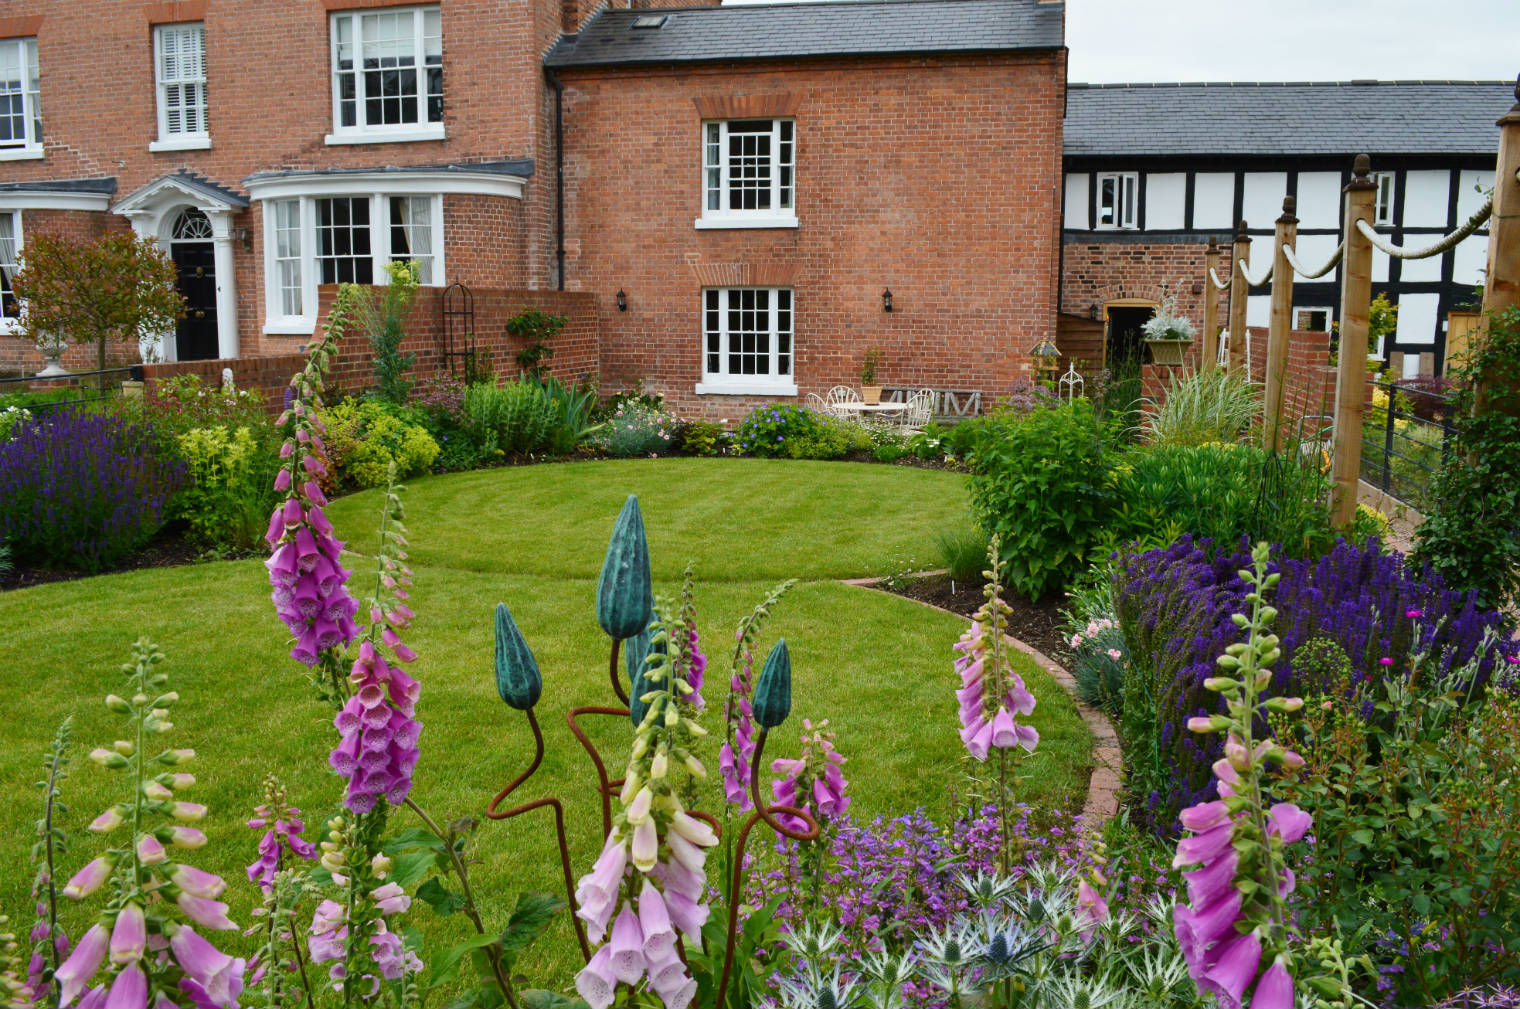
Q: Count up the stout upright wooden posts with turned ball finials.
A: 5